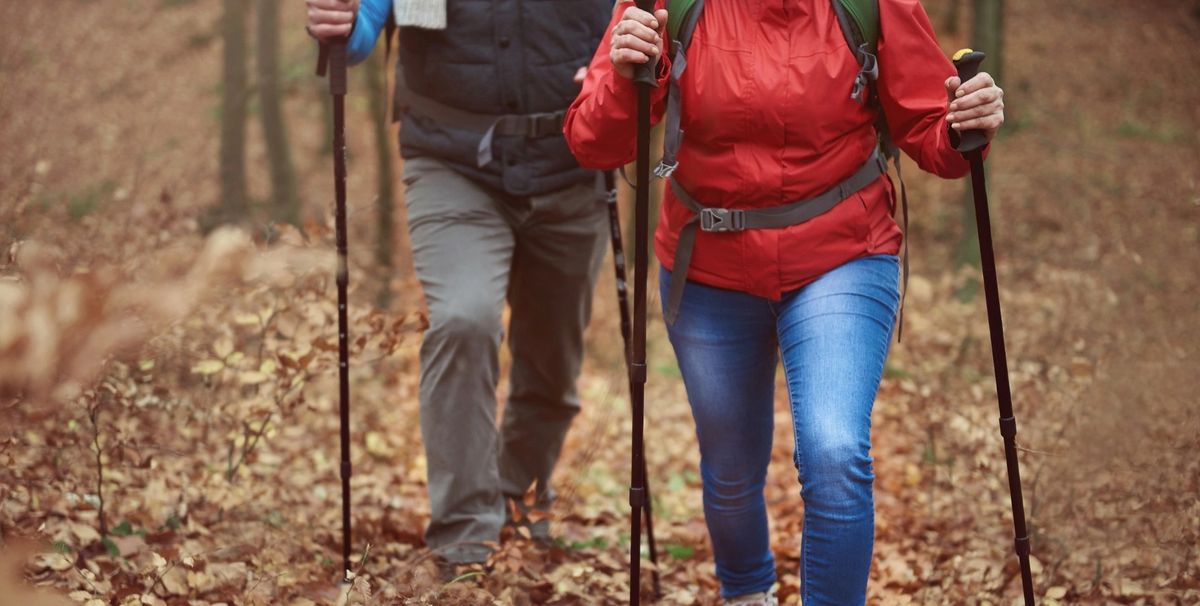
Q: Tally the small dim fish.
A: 0